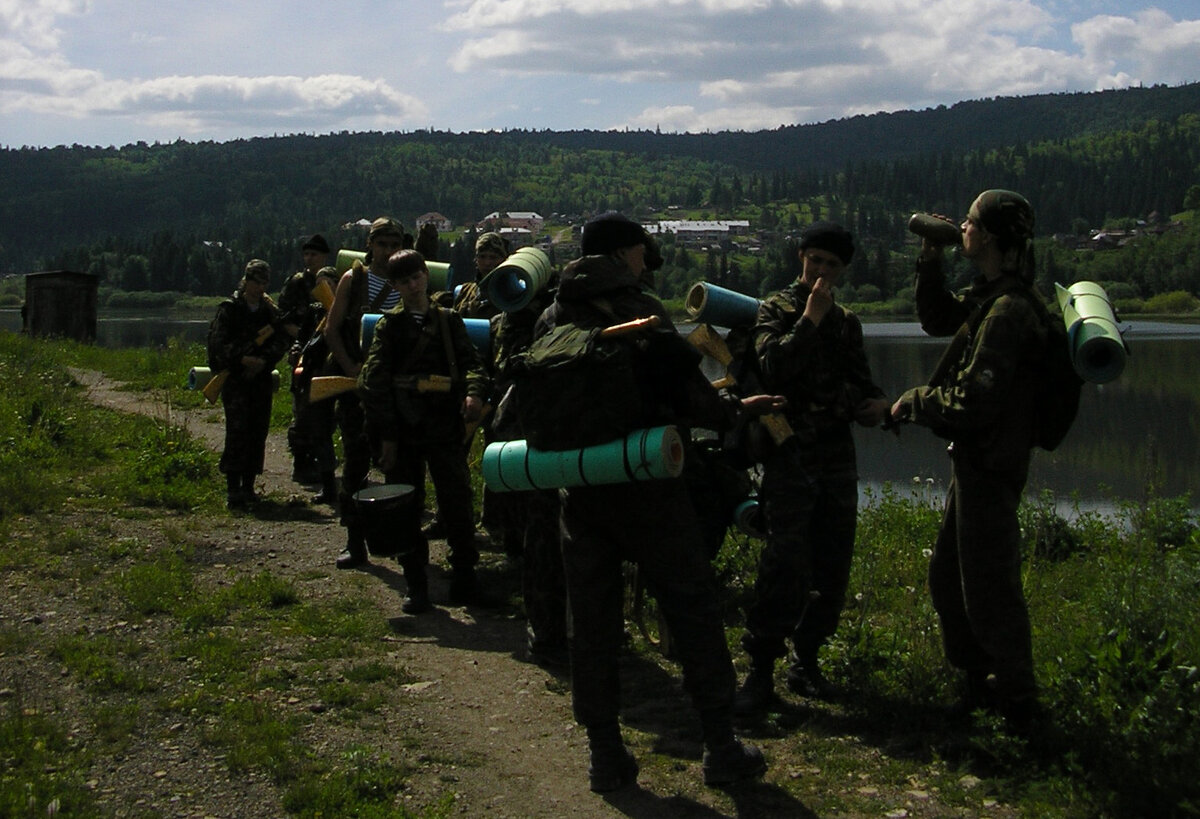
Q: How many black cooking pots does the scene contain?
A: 1